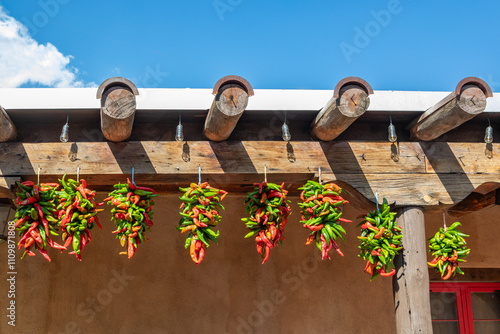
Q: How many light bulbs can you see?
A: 5